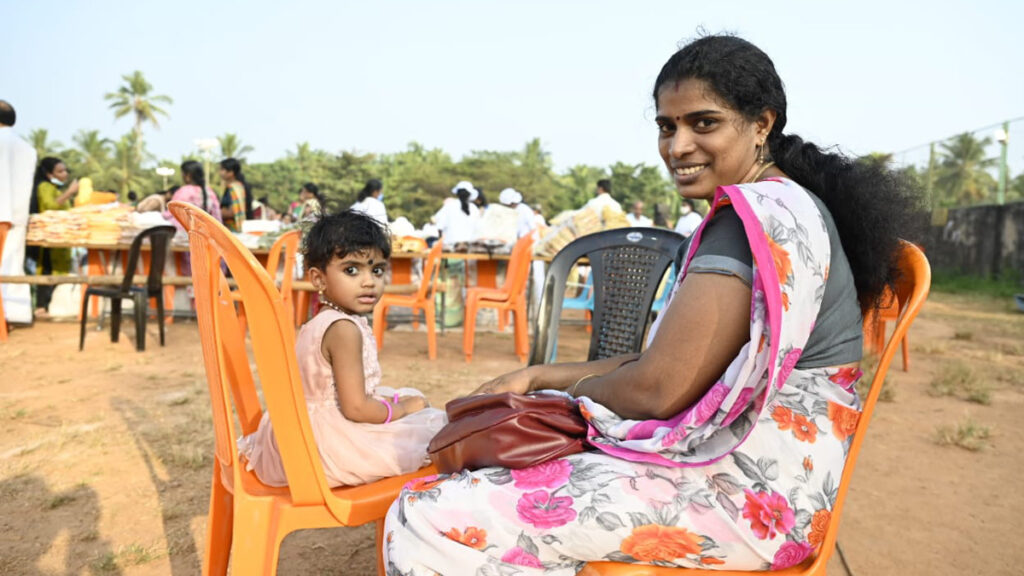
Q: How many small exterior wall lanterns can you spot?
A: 0